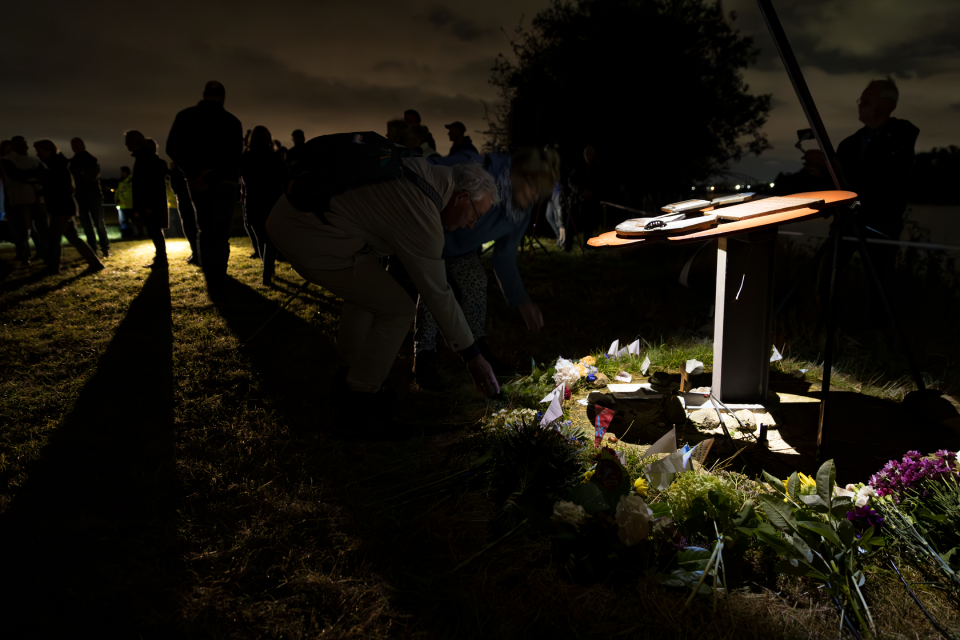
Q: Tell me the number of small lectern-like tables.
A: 1